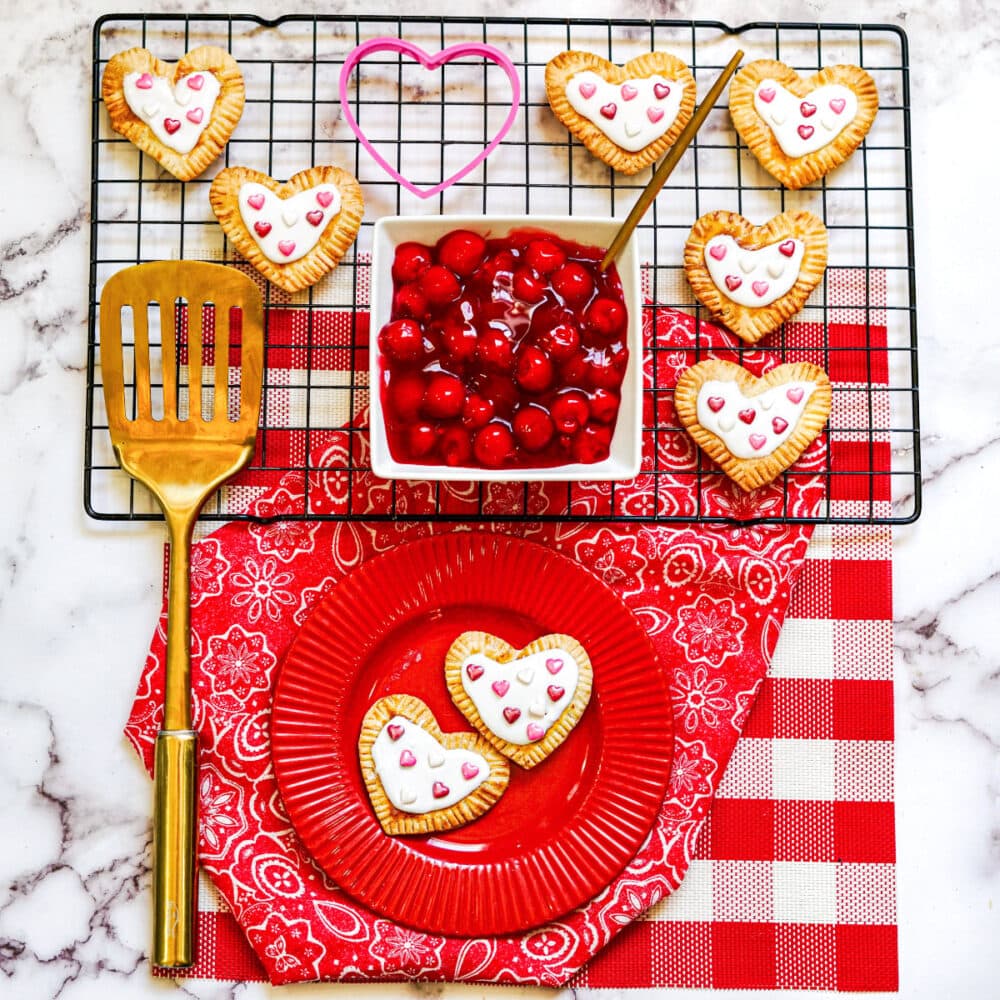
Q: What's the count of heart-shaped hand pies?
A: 8